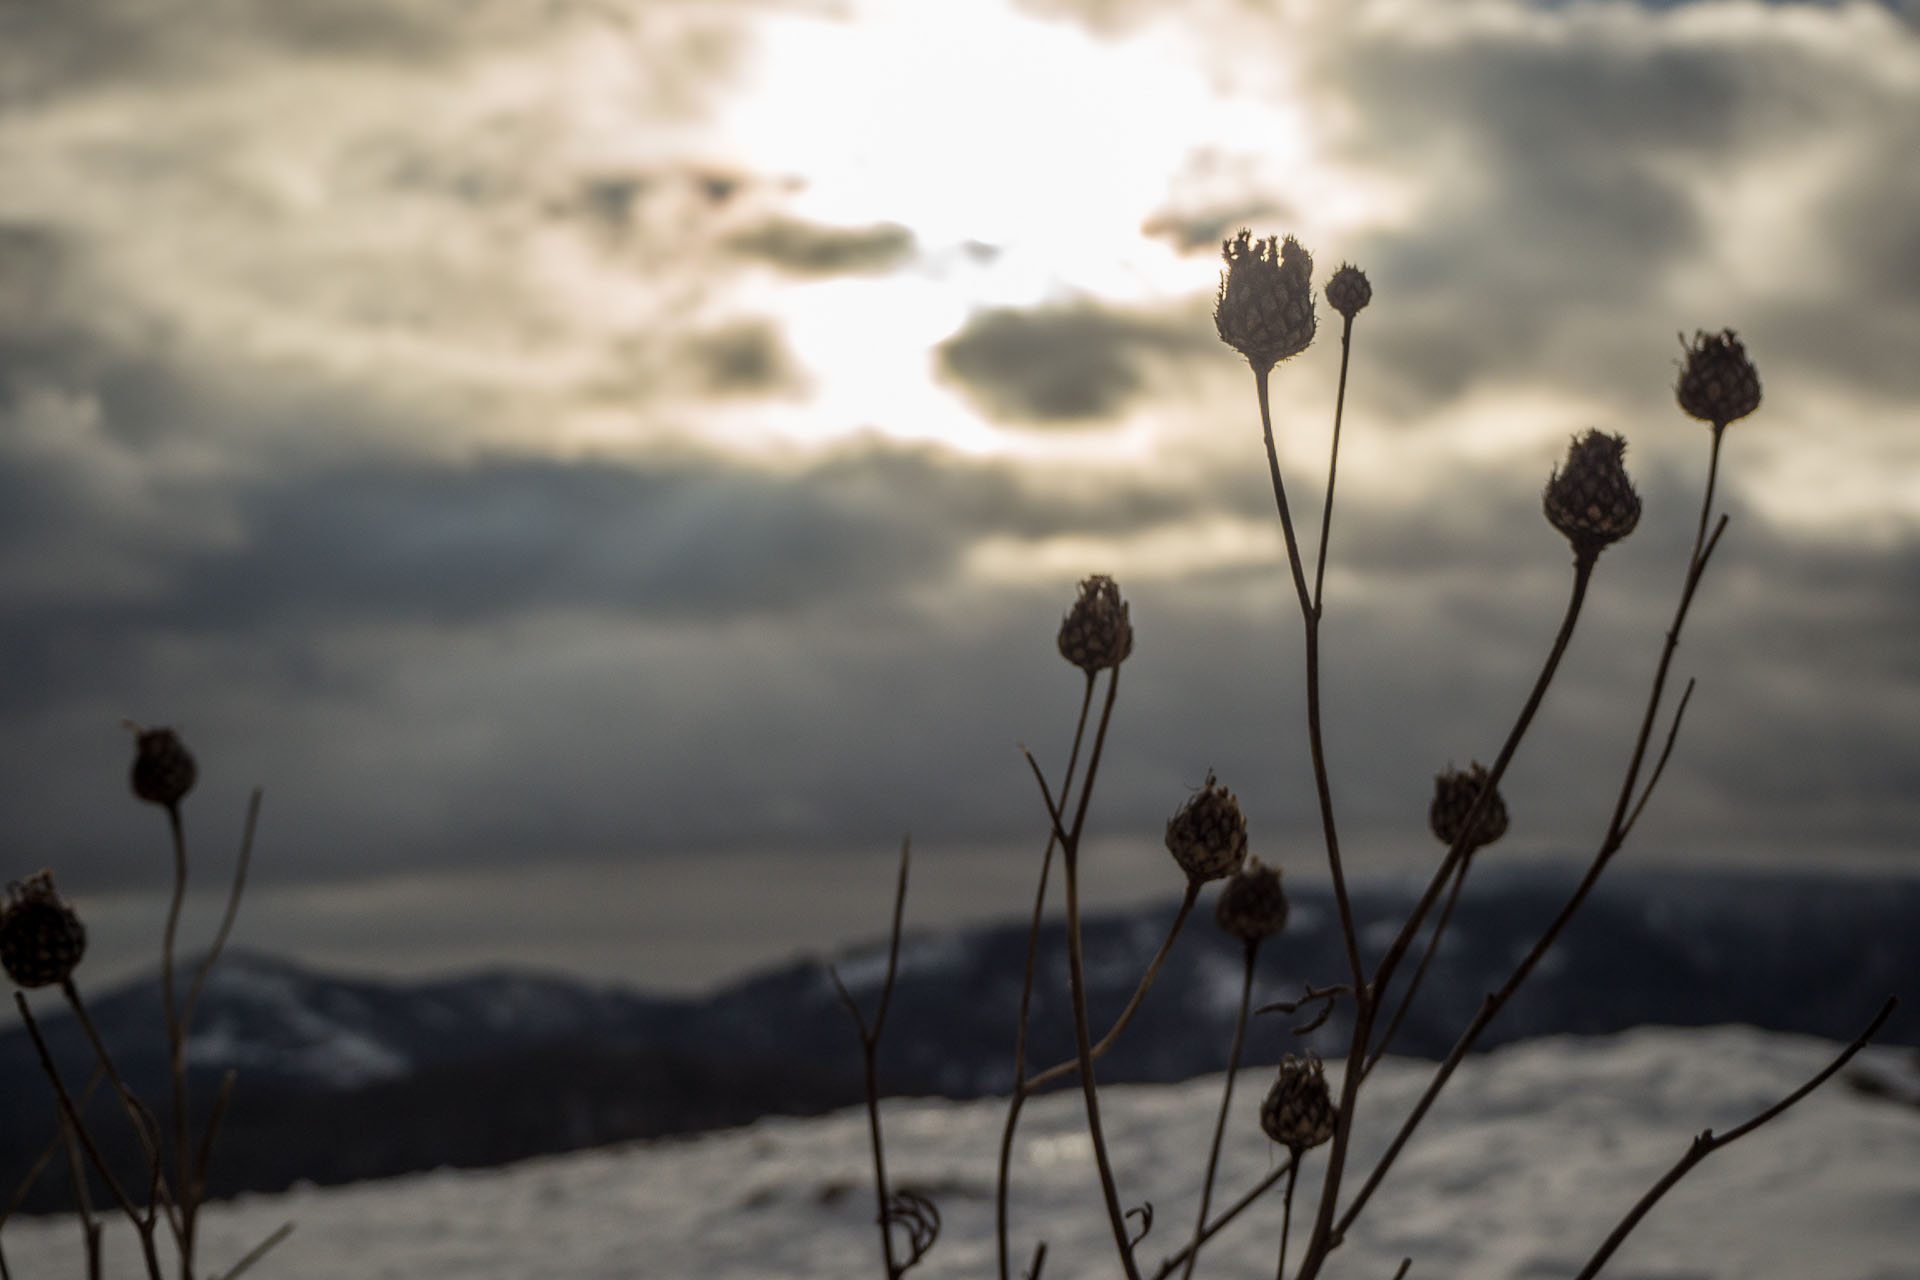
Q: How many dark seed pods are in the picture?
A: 11